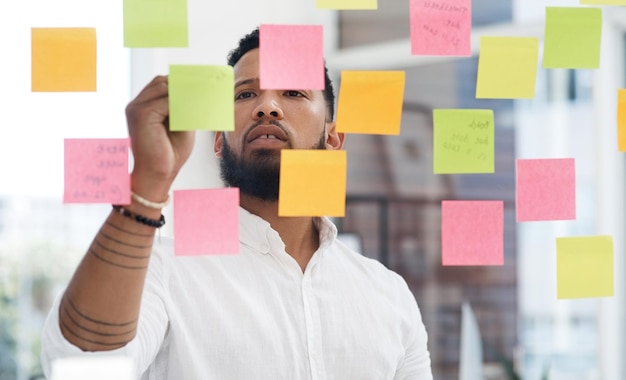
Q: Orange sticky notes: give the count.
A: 4